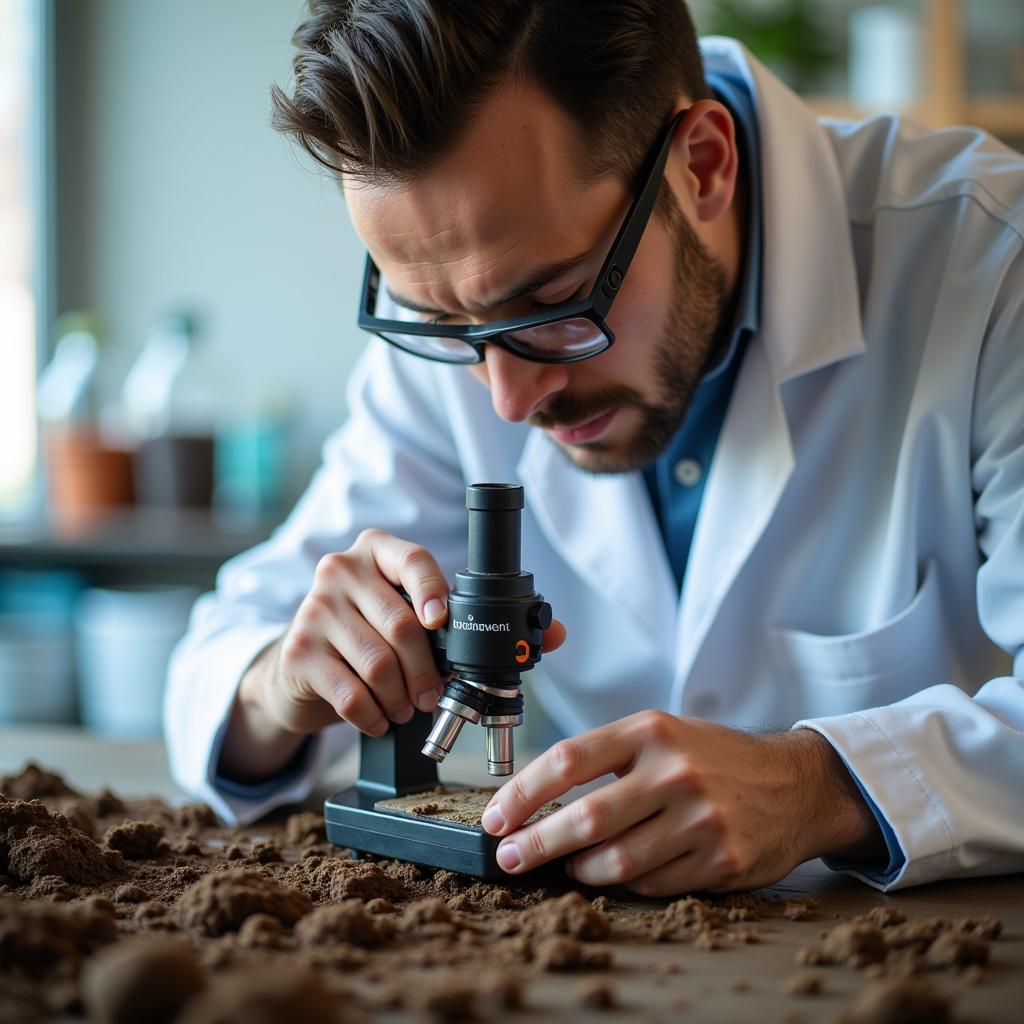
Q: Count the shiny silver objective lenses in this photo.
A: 2